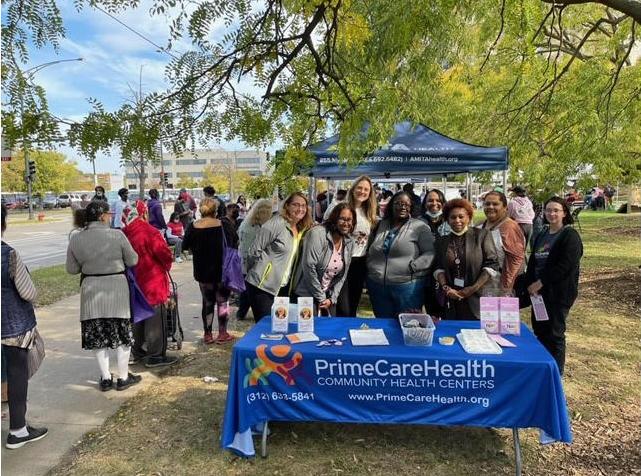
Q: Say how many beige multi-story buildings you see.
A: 1